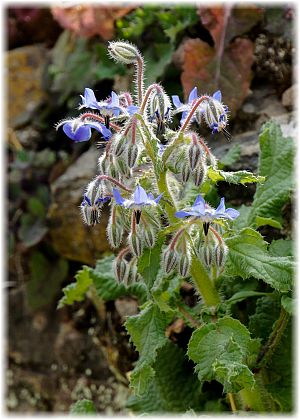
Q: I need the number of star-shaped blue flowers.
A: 5